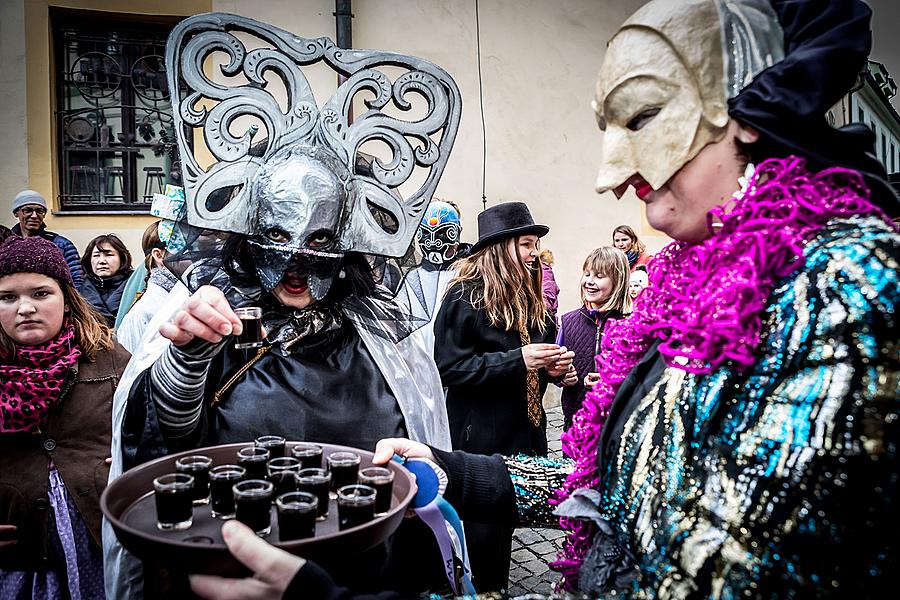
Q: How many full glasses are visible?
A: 14